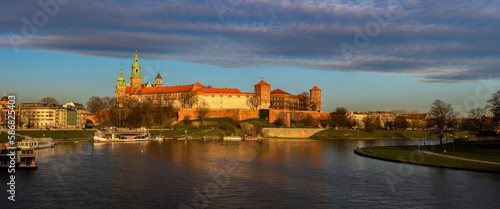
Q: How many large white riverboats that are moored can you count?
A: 2